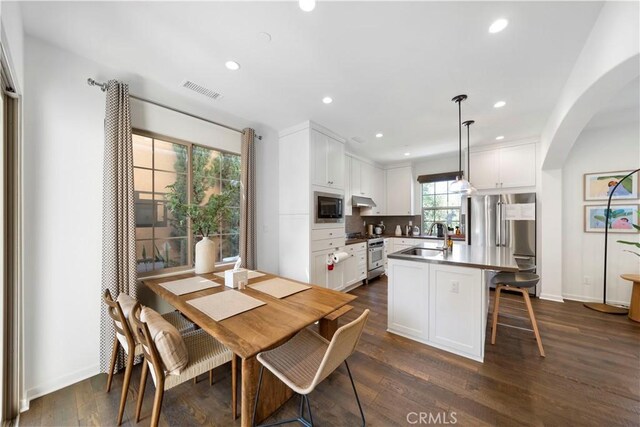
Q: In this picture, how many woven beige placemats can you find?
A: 4